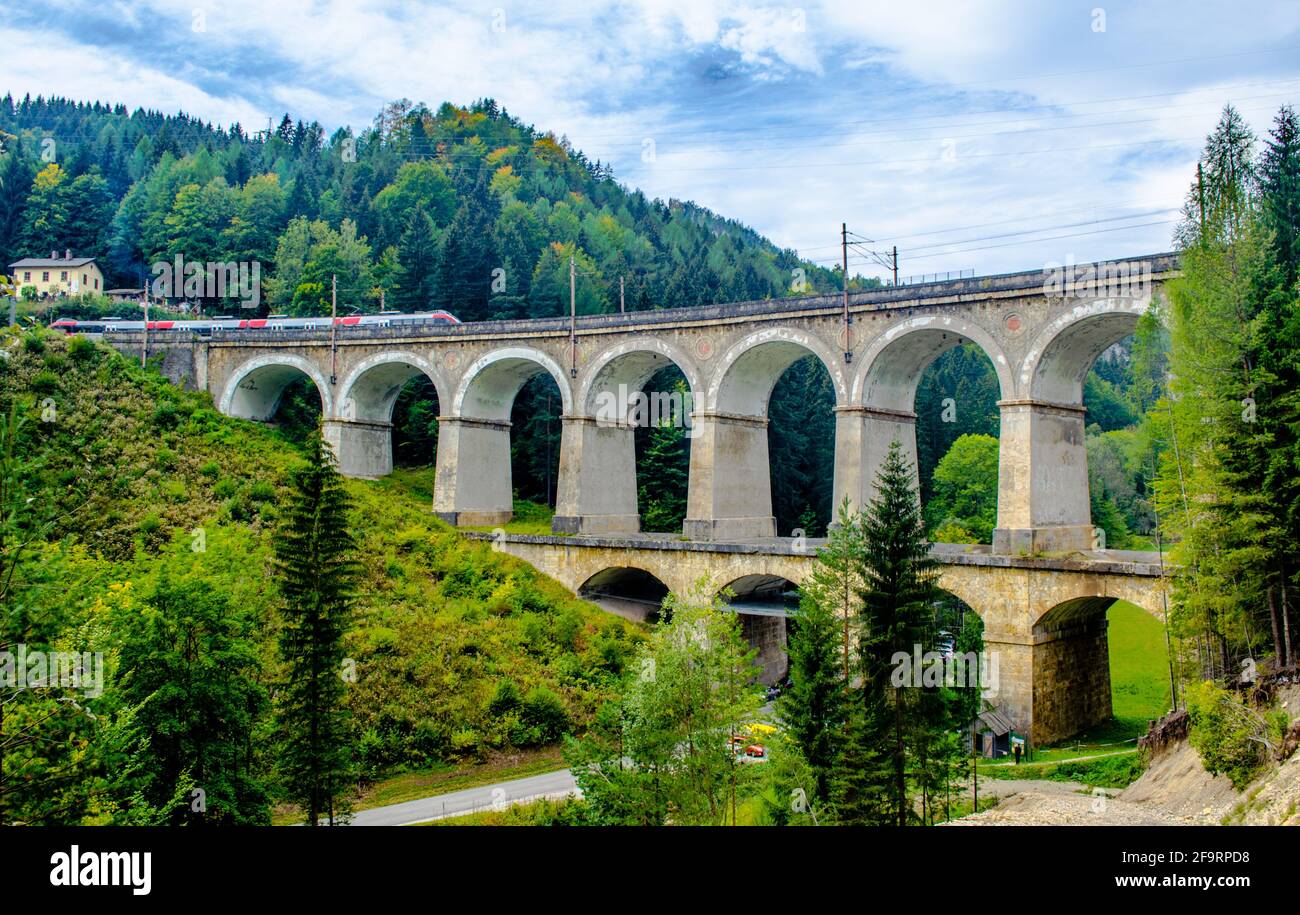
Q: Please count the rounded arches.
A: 11